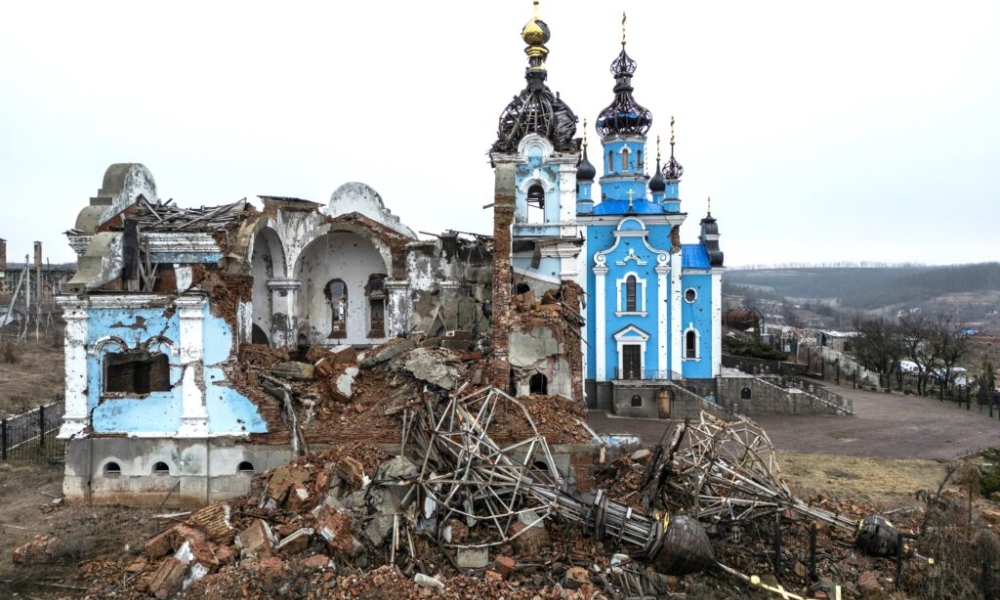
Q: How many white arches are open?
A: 2